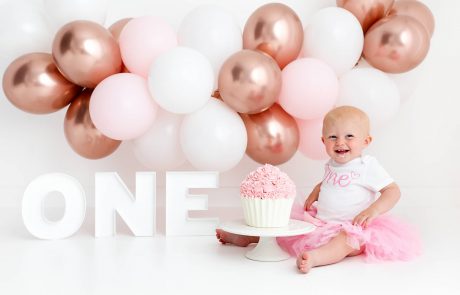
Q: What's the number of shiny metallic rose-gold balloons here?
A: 10